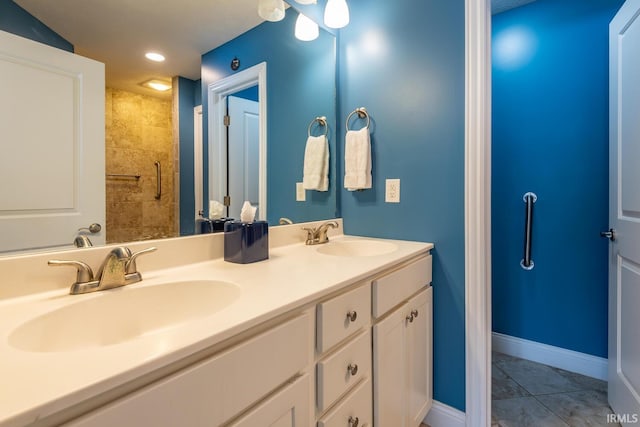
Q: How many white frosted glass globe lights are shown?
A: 3